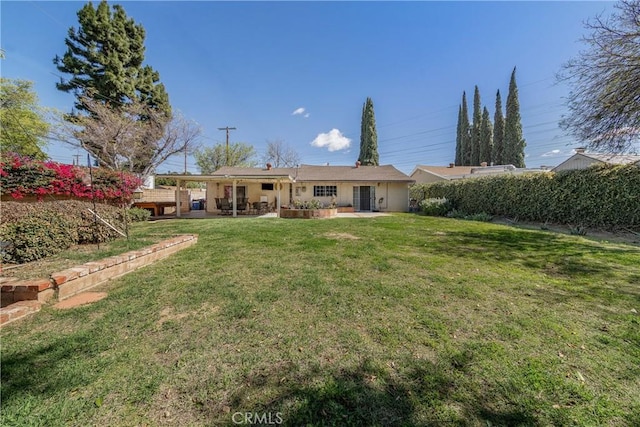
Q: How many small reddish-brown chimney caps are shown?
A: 2